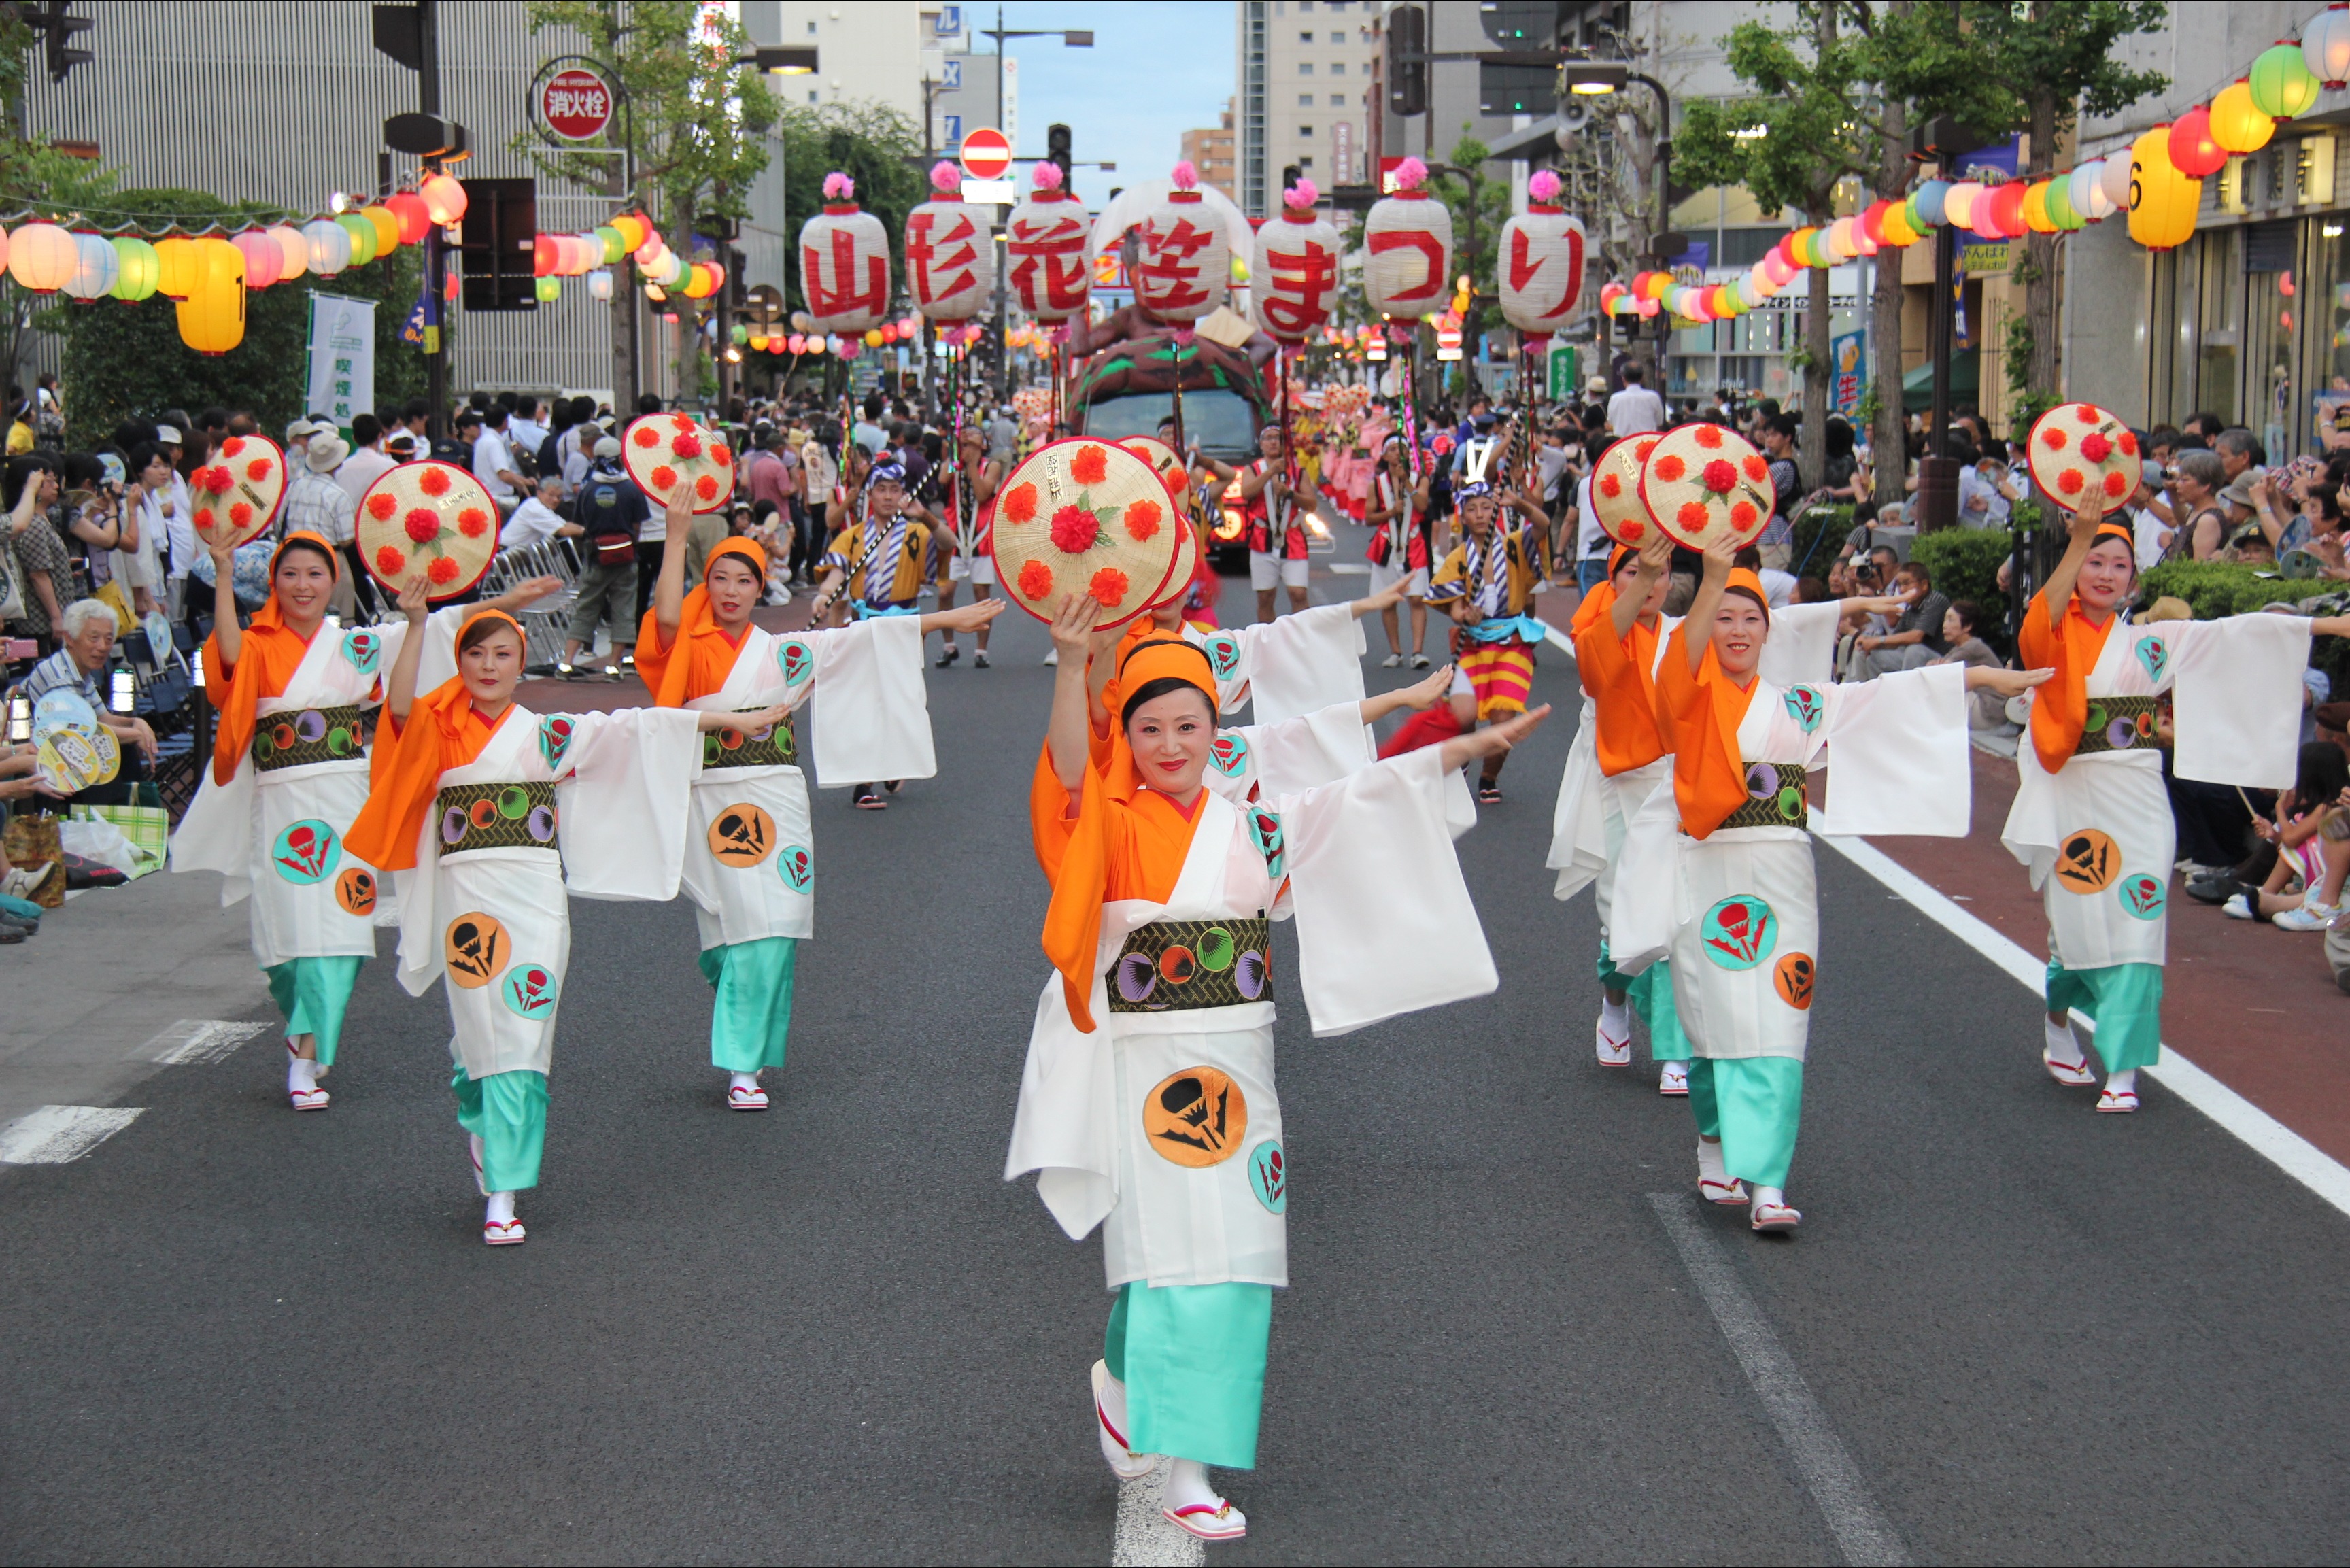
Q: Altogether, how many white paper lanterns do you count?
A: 7